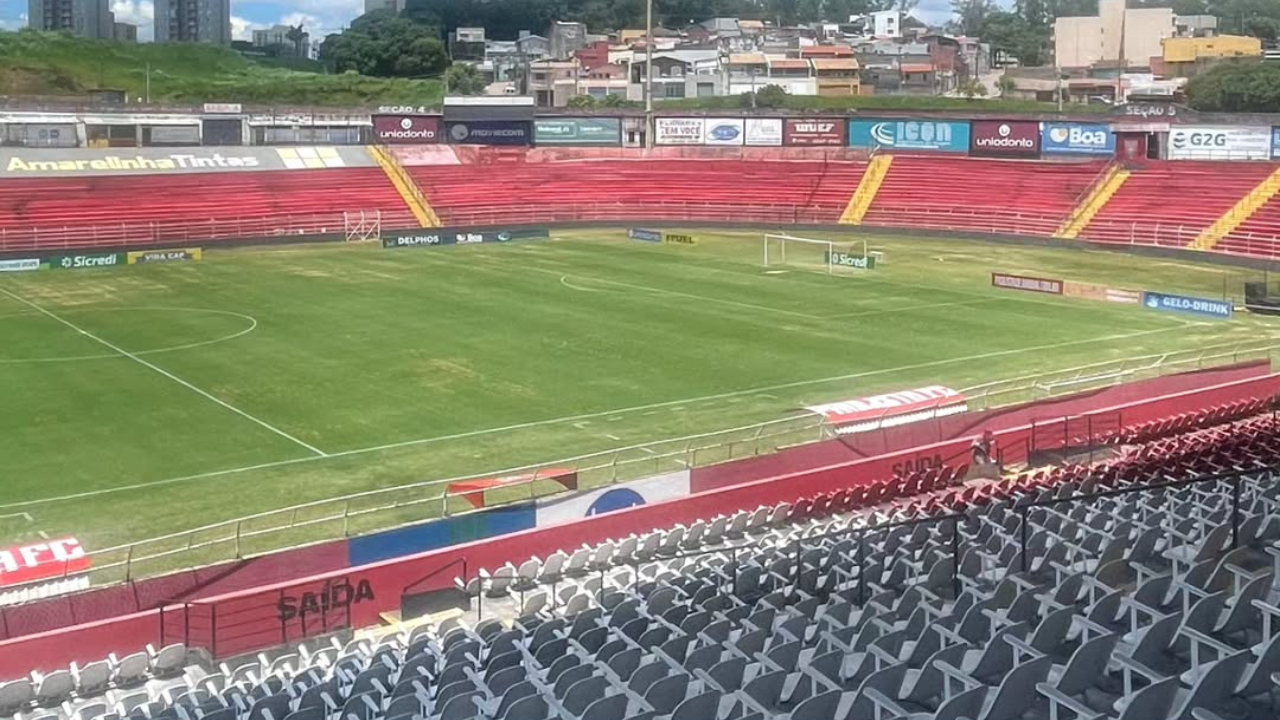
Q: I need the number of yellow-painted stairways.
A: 4